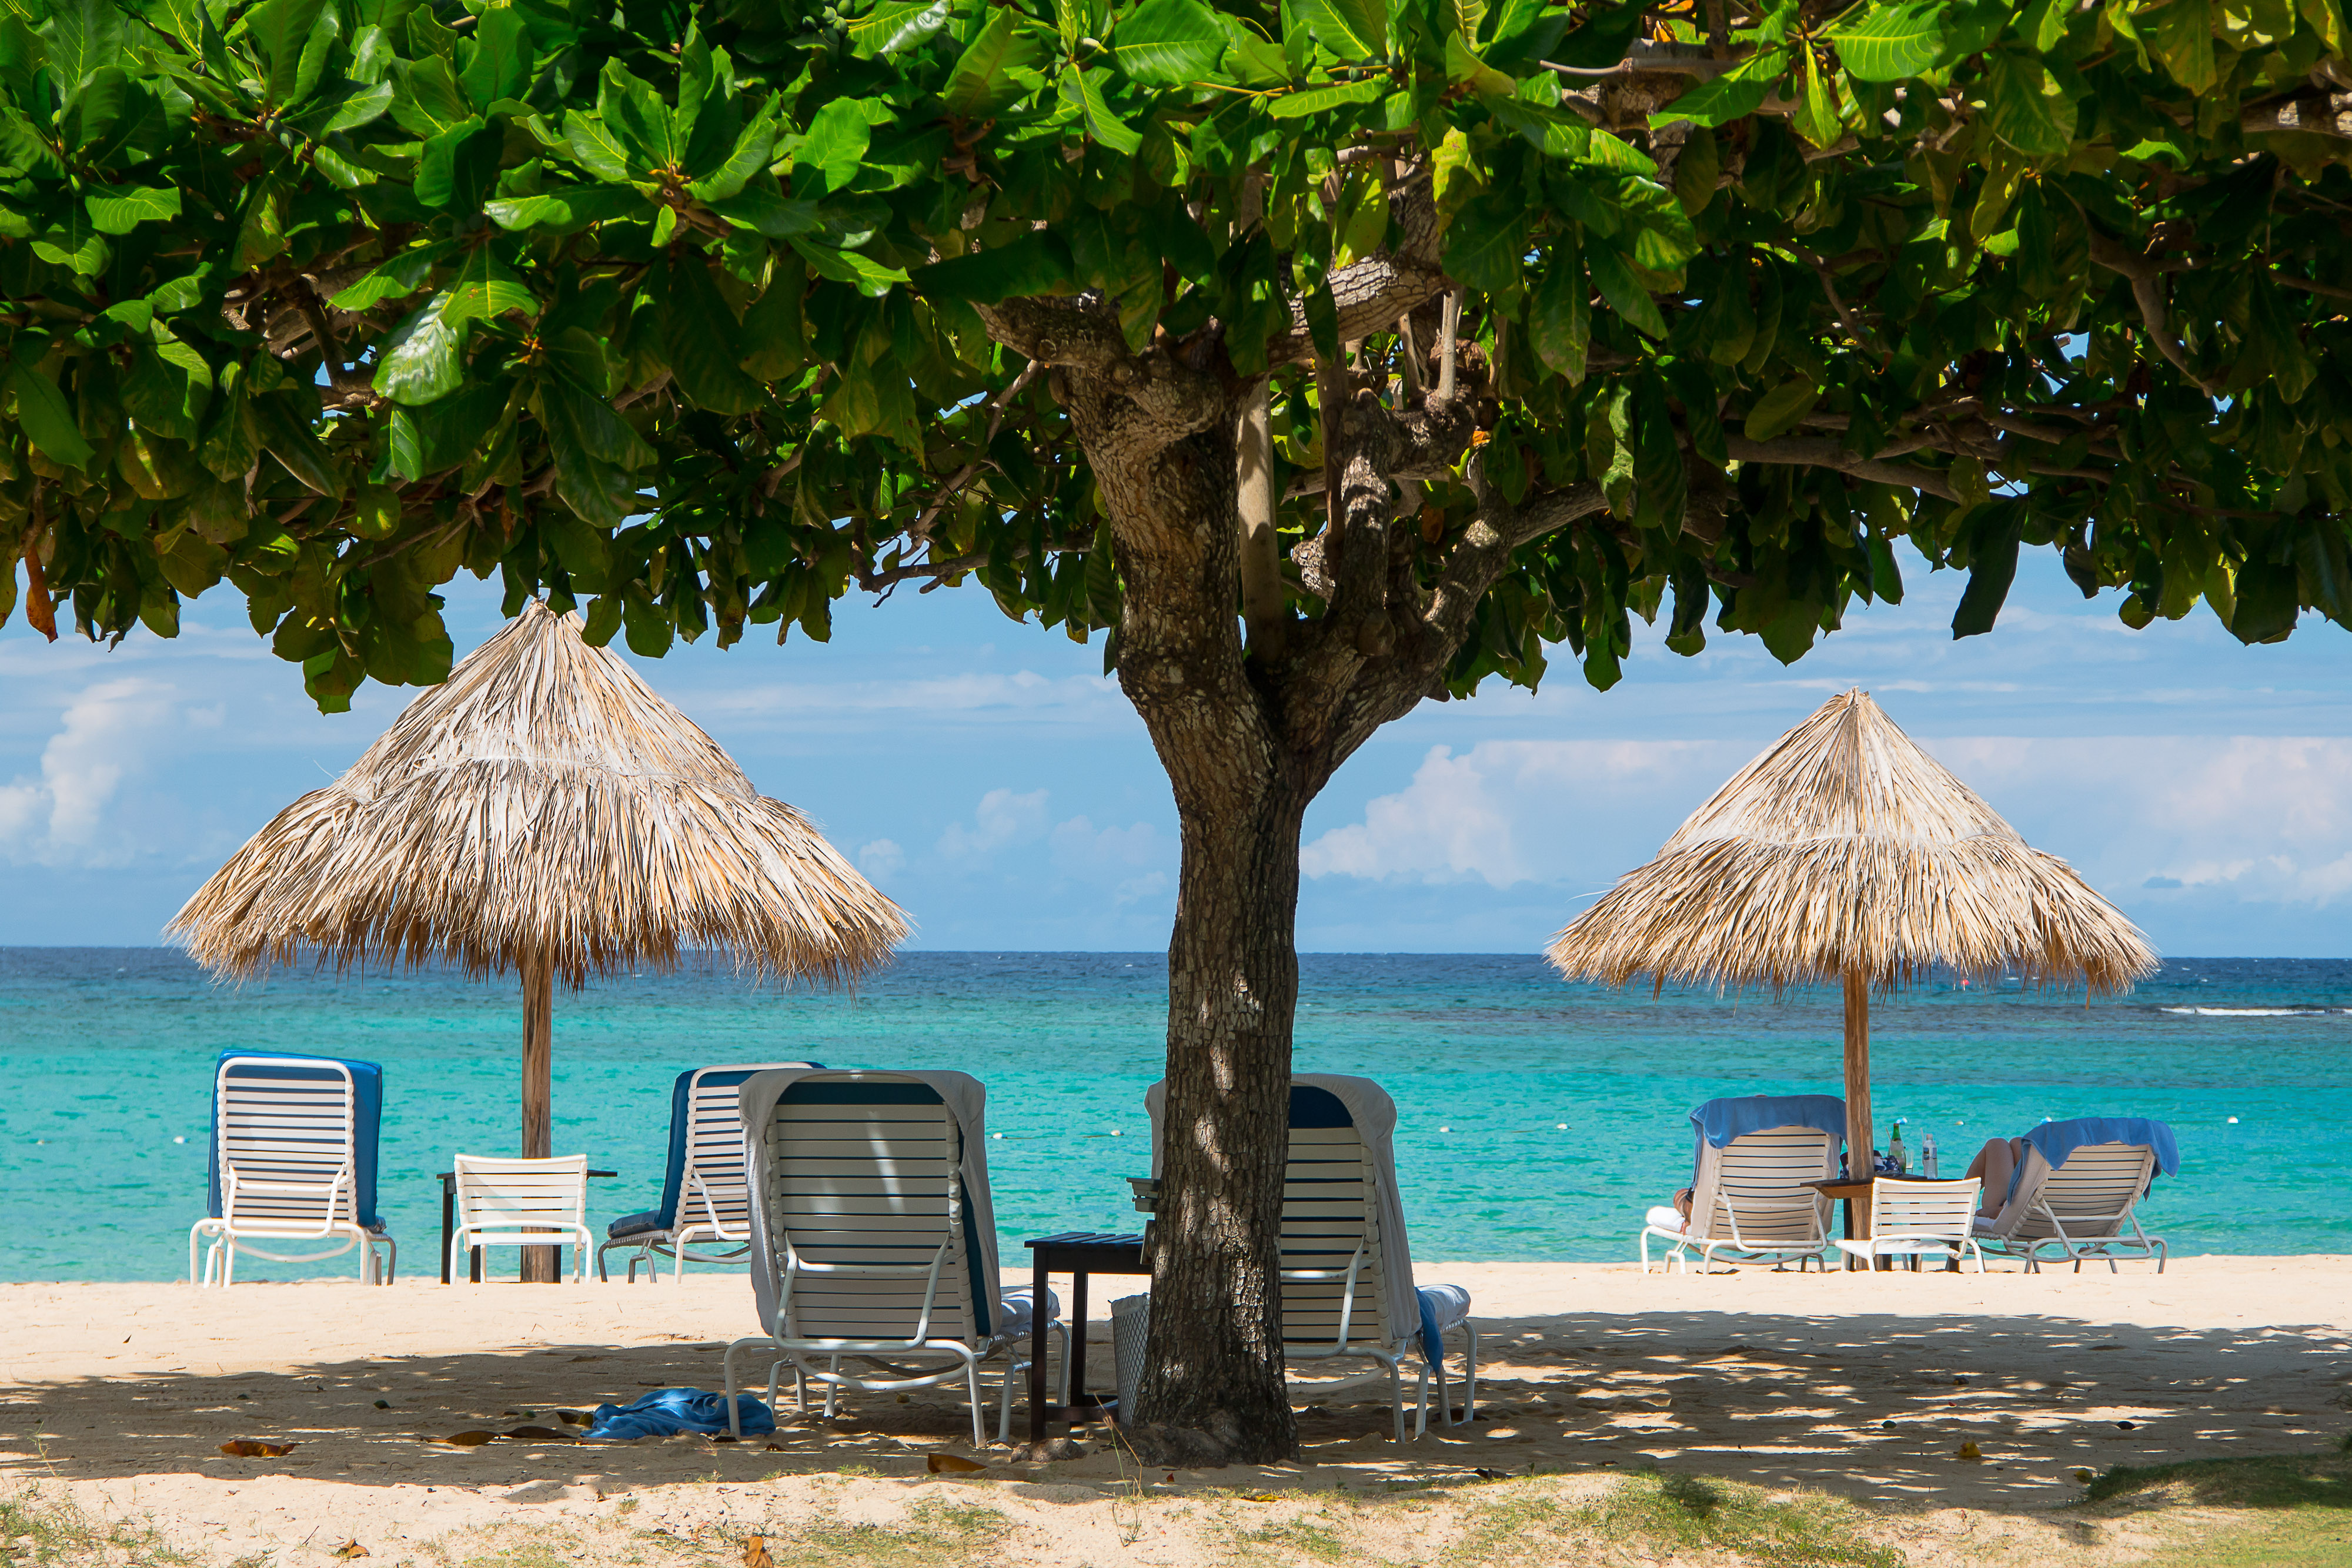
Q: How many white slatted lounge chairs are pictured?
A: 6